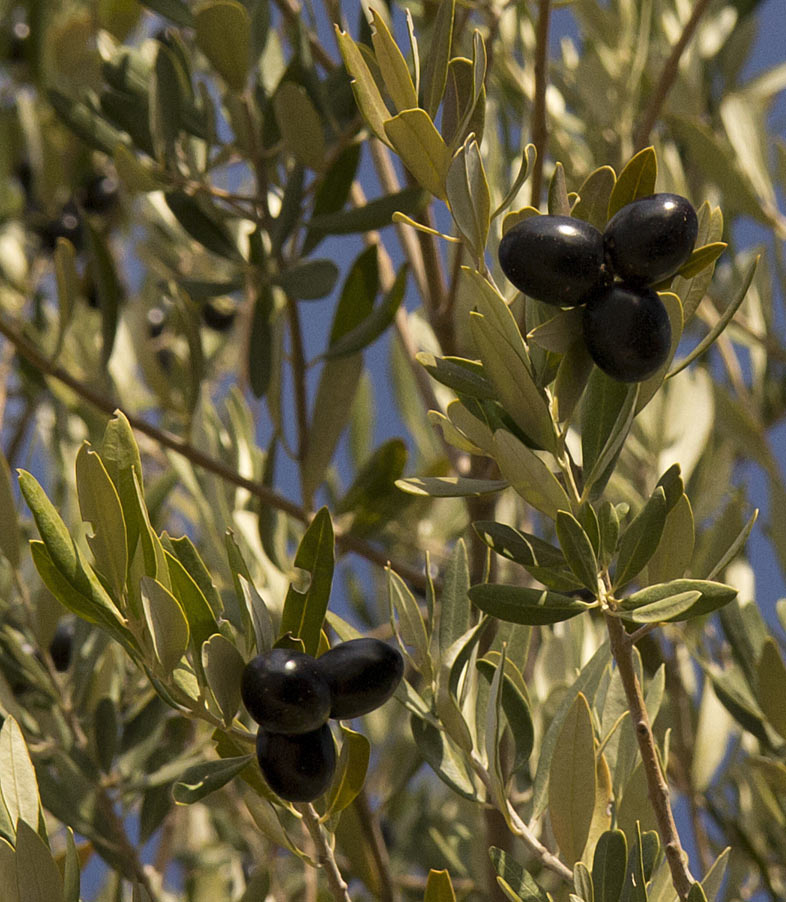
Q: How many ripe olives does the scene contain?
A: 6